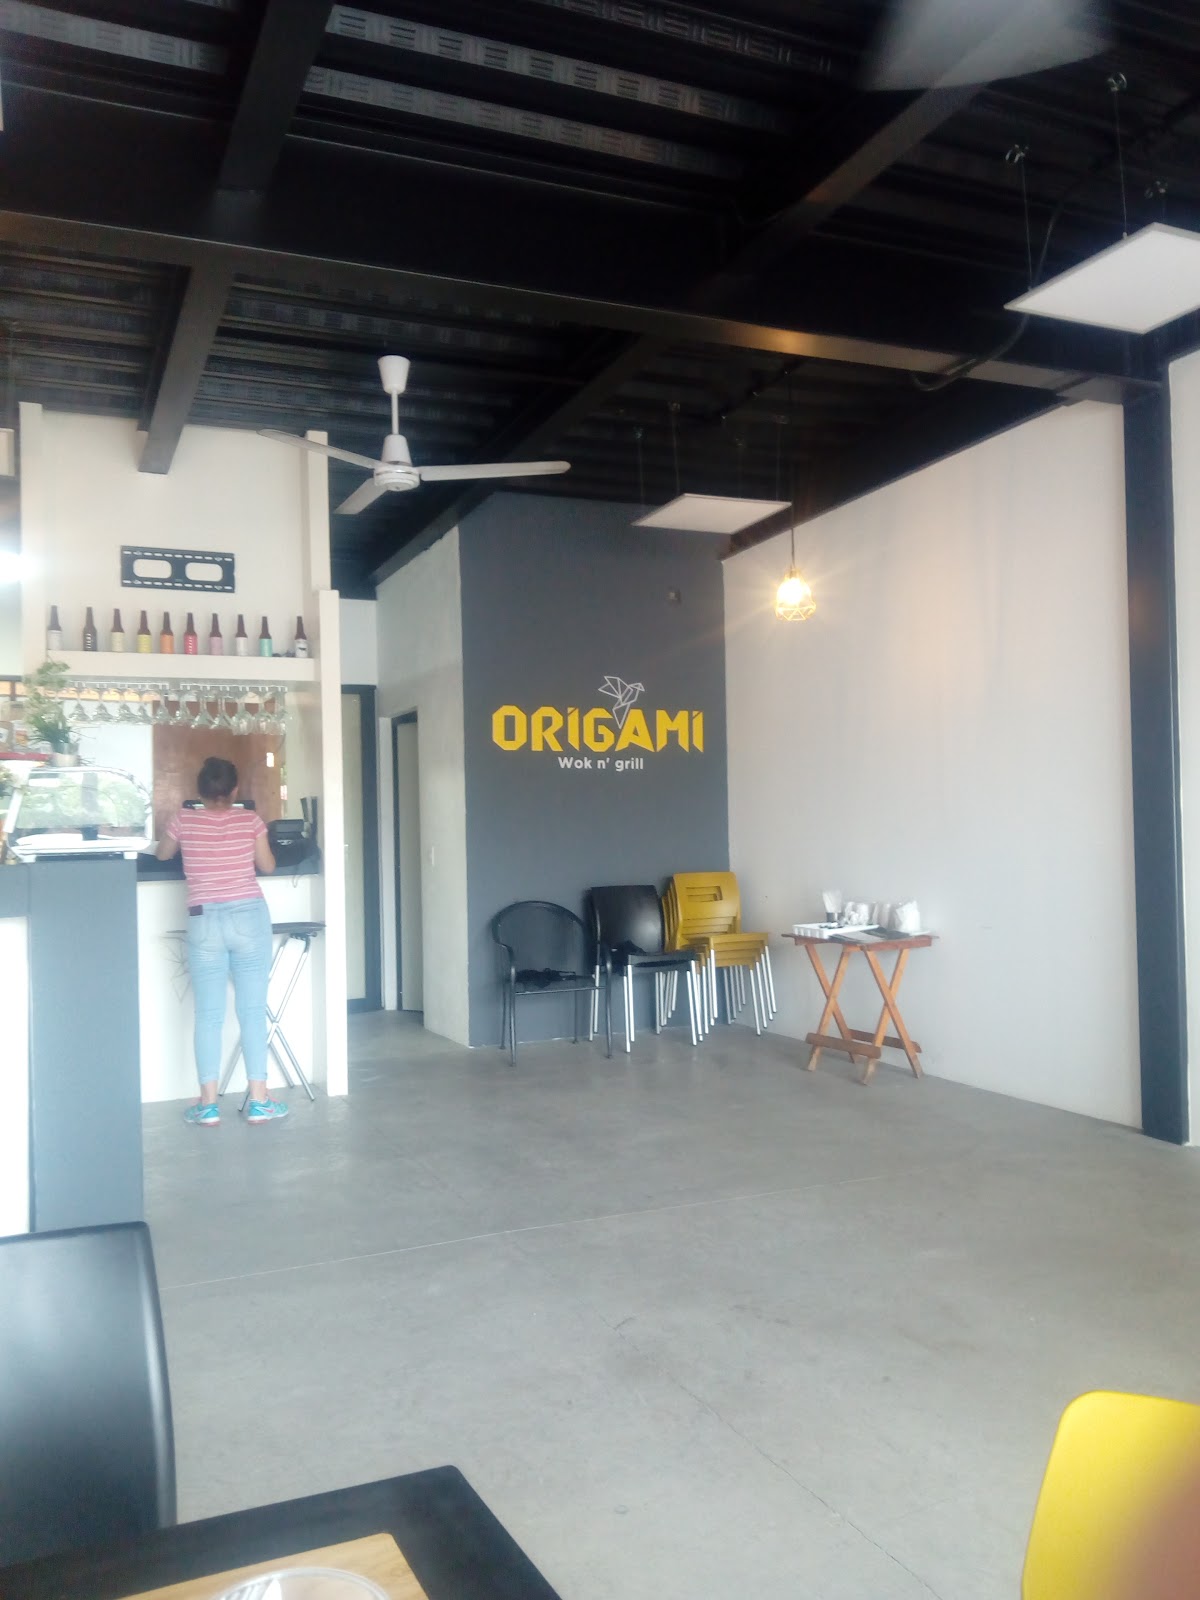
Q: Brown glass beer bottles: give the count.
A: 10